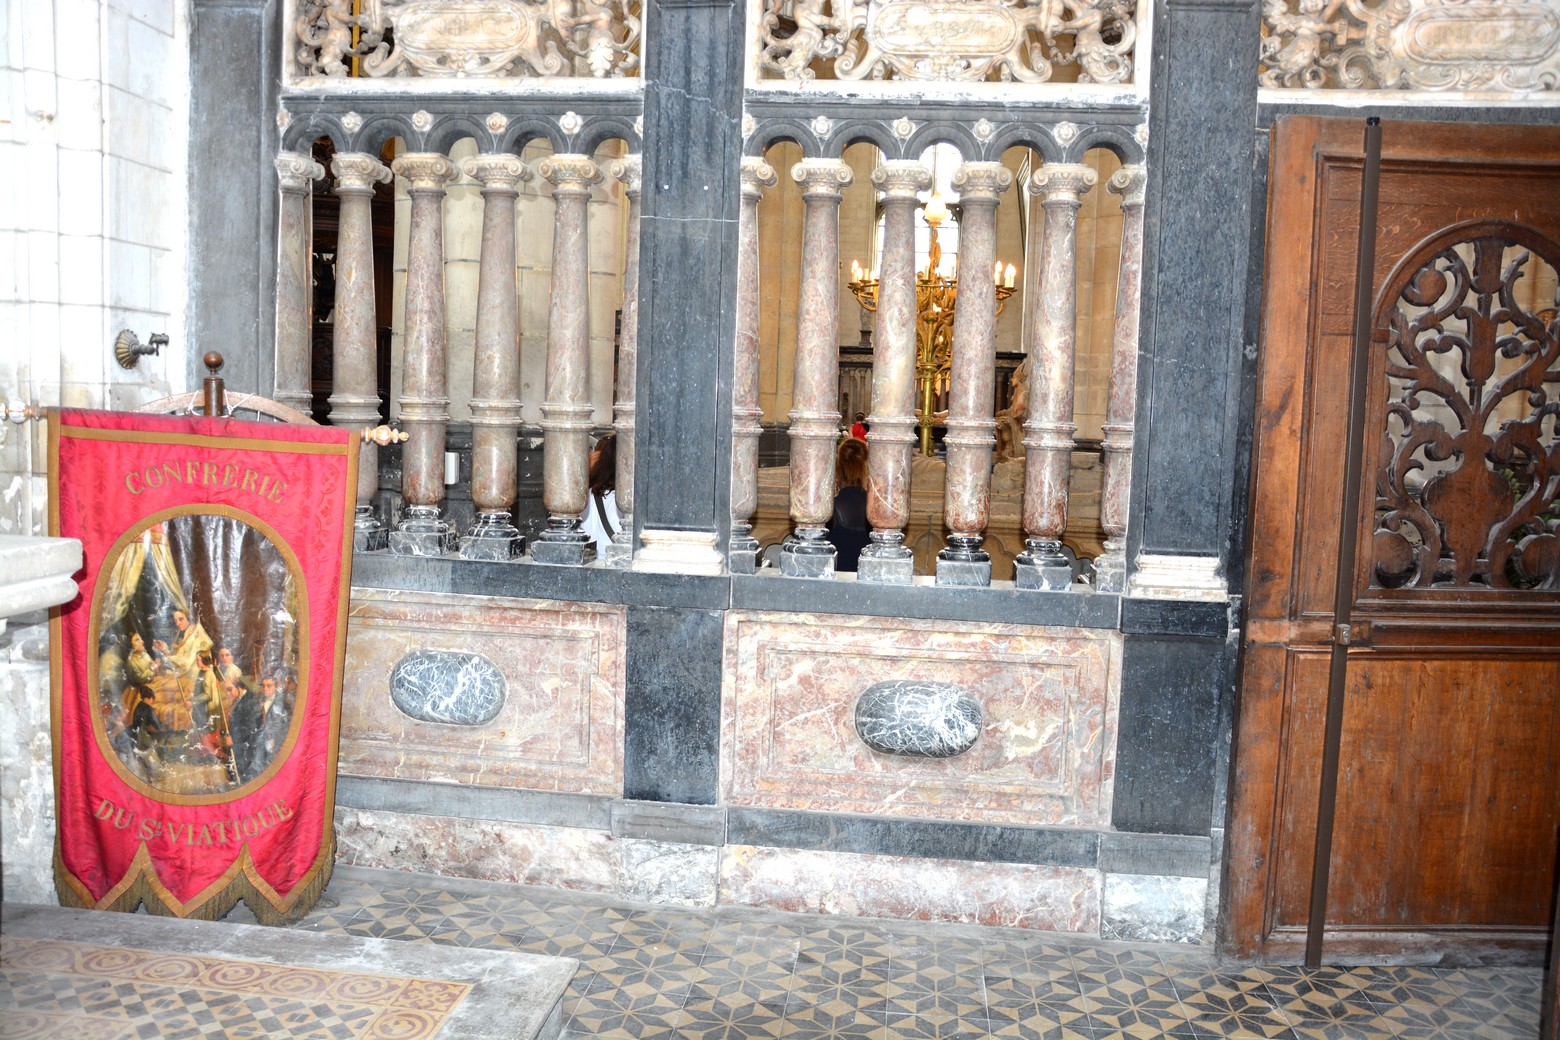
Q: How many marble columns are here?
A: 12